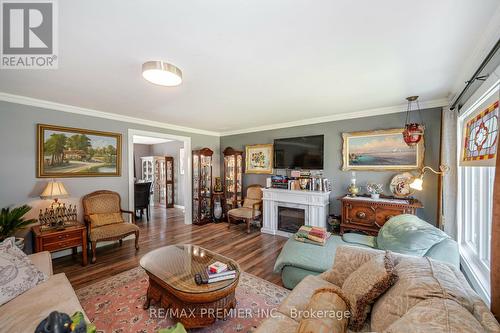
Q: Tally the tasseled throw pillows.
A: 1